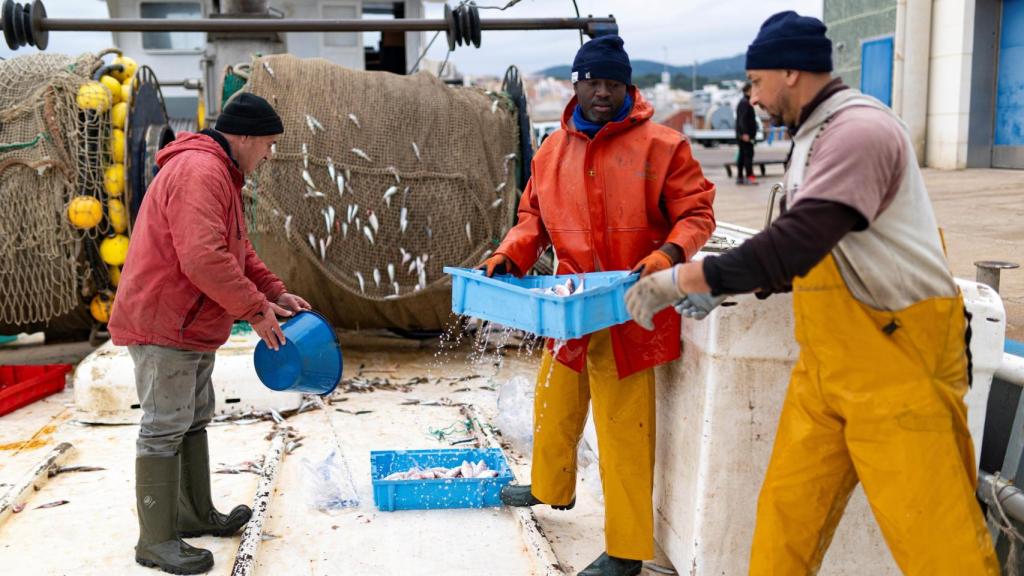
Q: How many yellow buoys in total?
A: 13